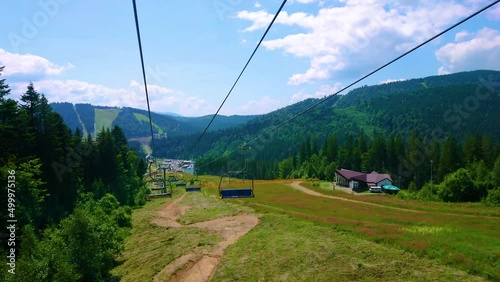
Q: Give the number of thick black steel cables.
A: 3